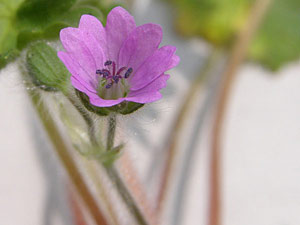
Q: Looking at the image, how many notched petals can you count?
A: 5